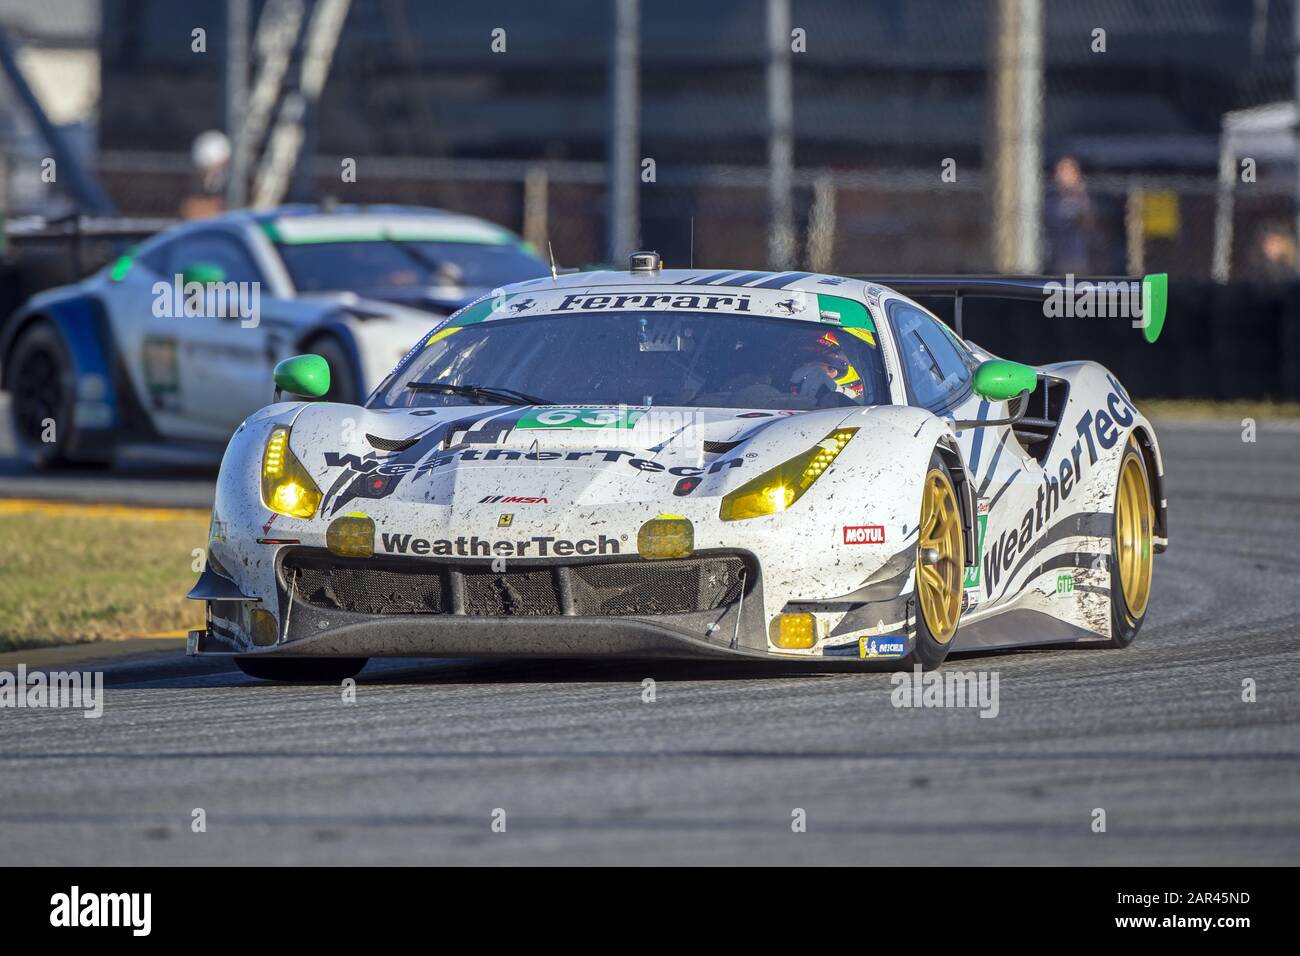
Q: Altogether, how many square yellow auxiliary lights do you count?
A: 4